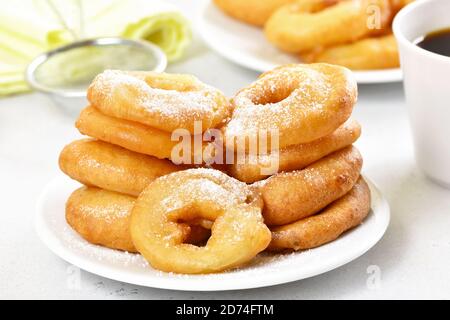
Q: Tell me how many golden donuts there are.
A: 12